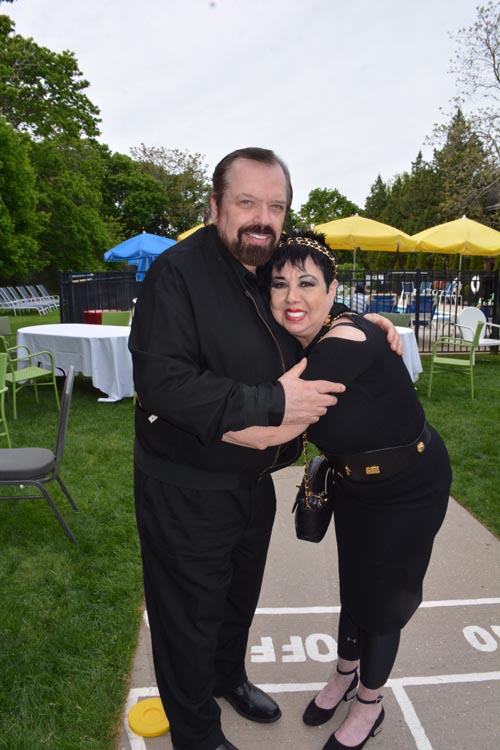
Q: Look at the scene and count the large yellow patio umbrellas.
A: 3